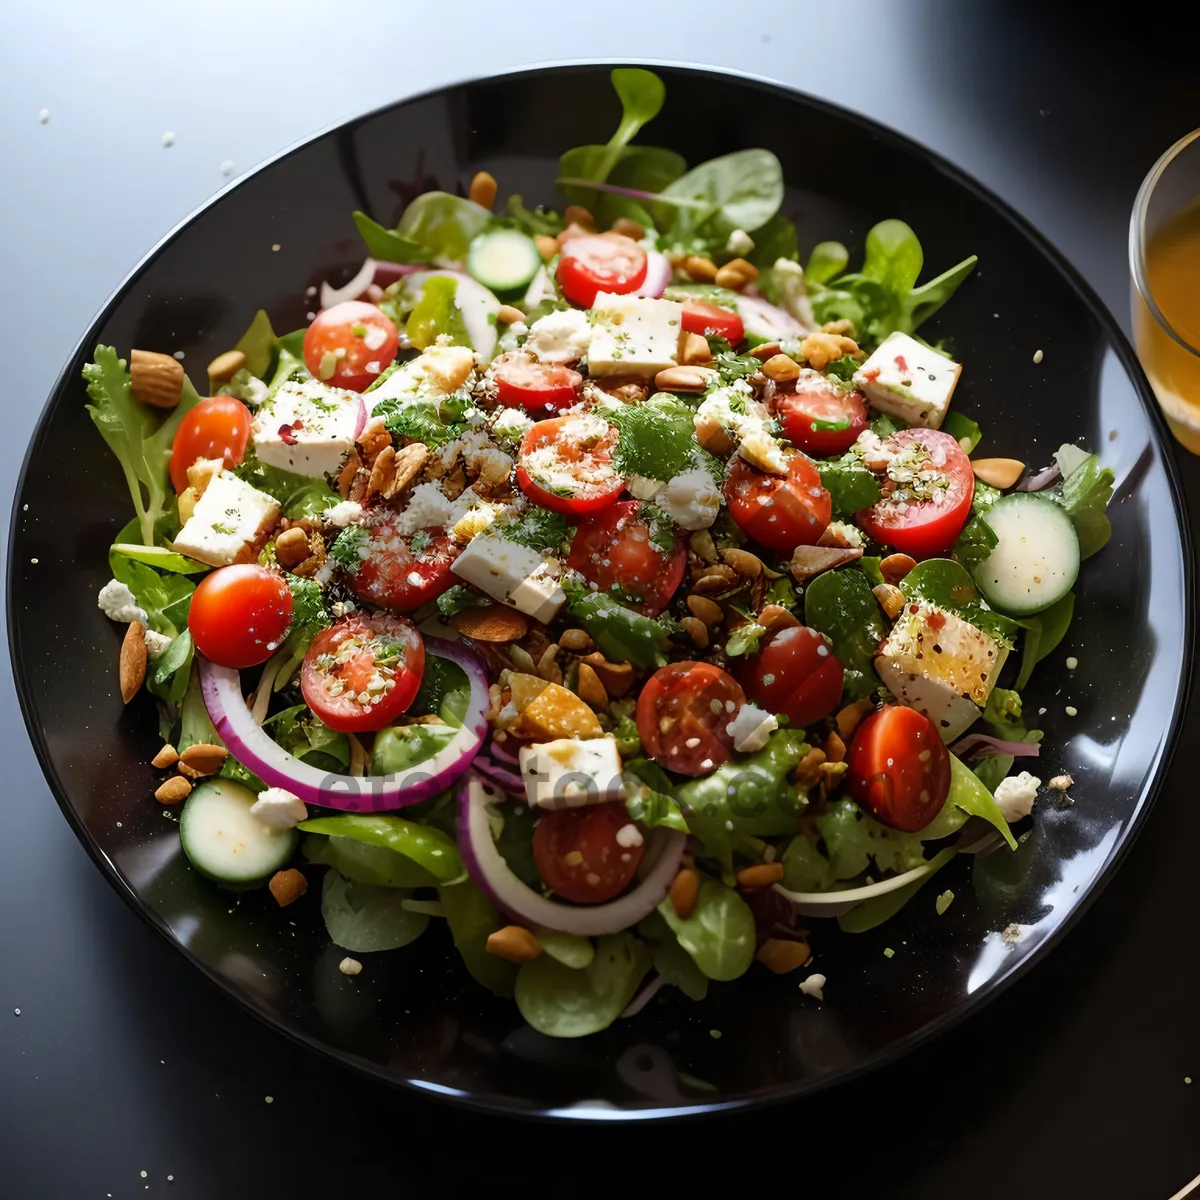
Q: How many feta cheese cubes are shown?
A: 7